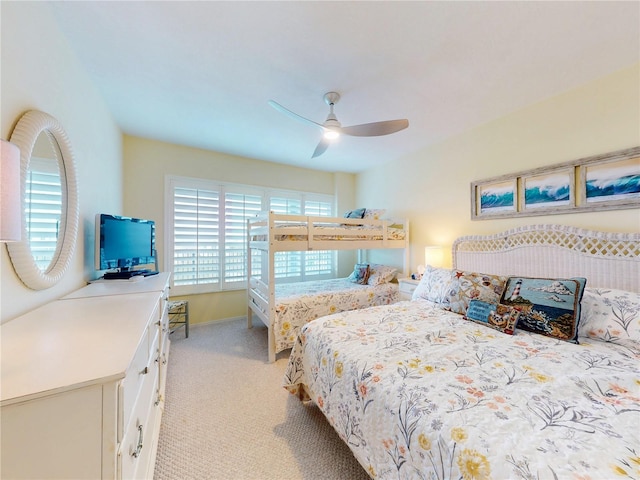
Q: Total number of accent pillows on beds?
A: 5